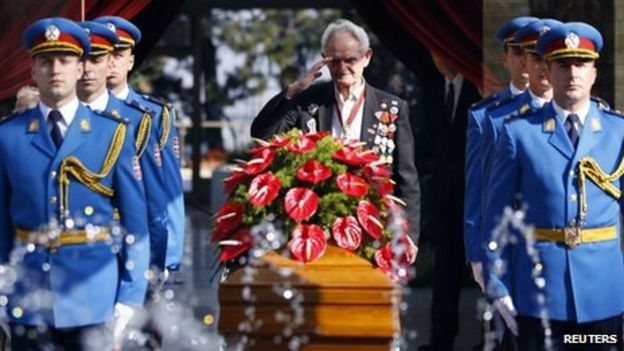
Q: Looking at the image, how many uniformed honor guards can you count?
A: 6